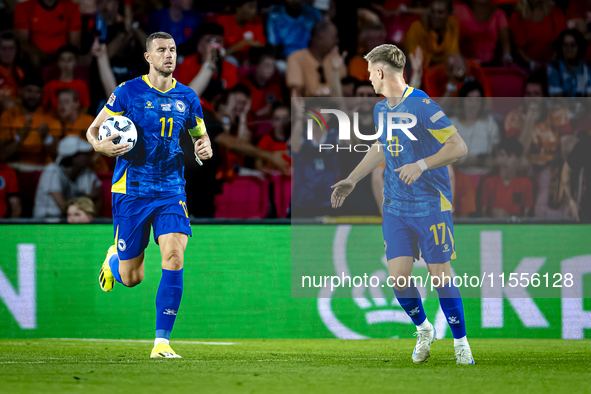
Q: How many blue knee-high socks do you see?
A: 4